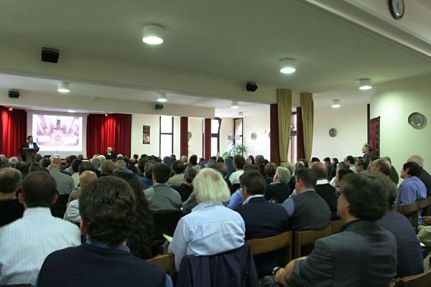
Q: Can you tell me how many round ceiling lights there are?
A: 7